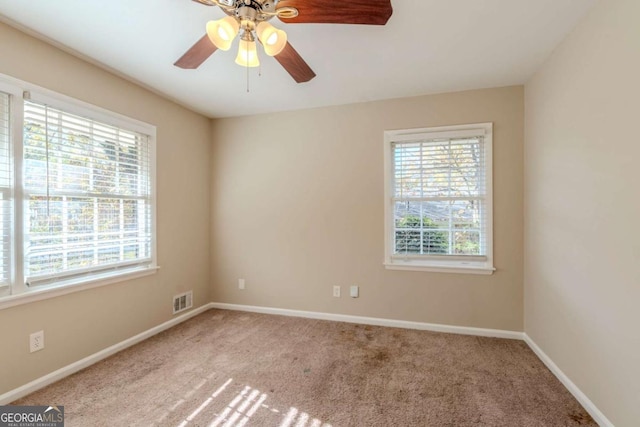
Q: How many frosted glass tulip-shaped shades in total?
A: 3